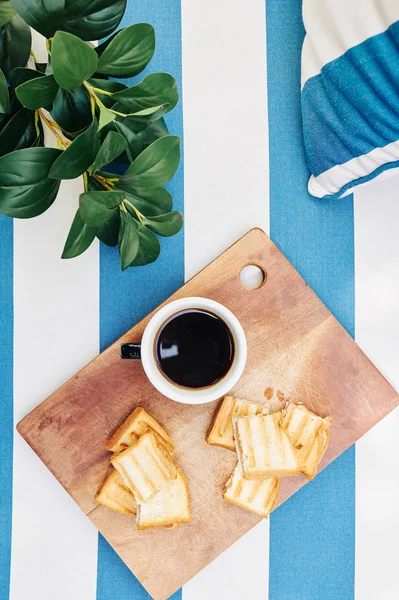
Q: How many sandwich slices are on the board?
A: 8